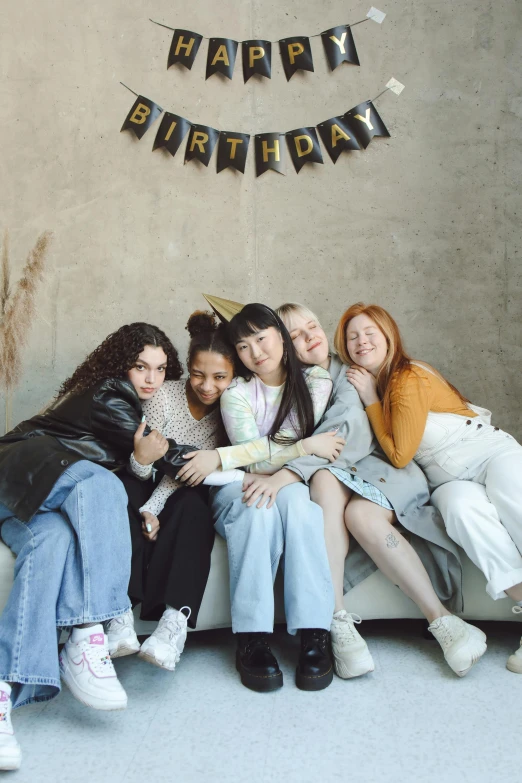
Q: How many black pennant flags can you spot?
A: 13